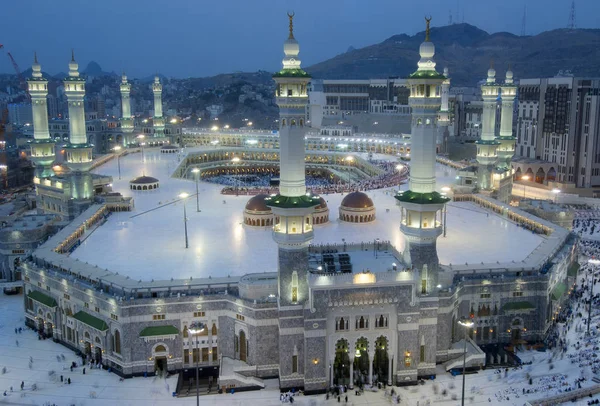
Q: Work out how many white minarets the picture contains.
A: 9